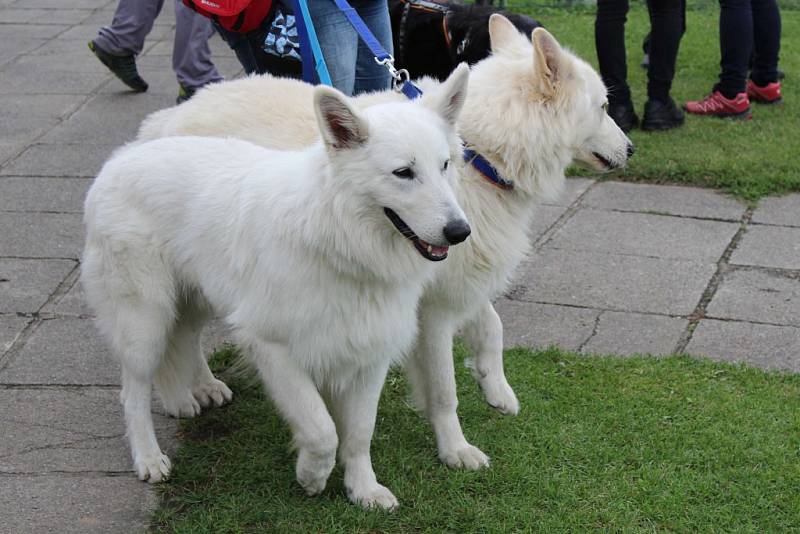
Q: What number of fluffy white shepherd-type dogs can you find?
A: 2